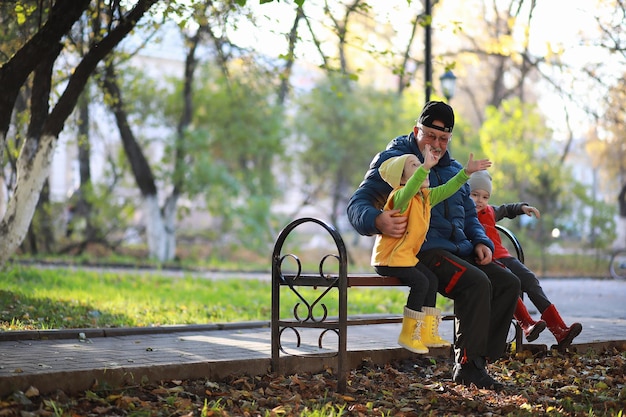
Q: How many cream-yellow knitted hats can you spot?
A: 1